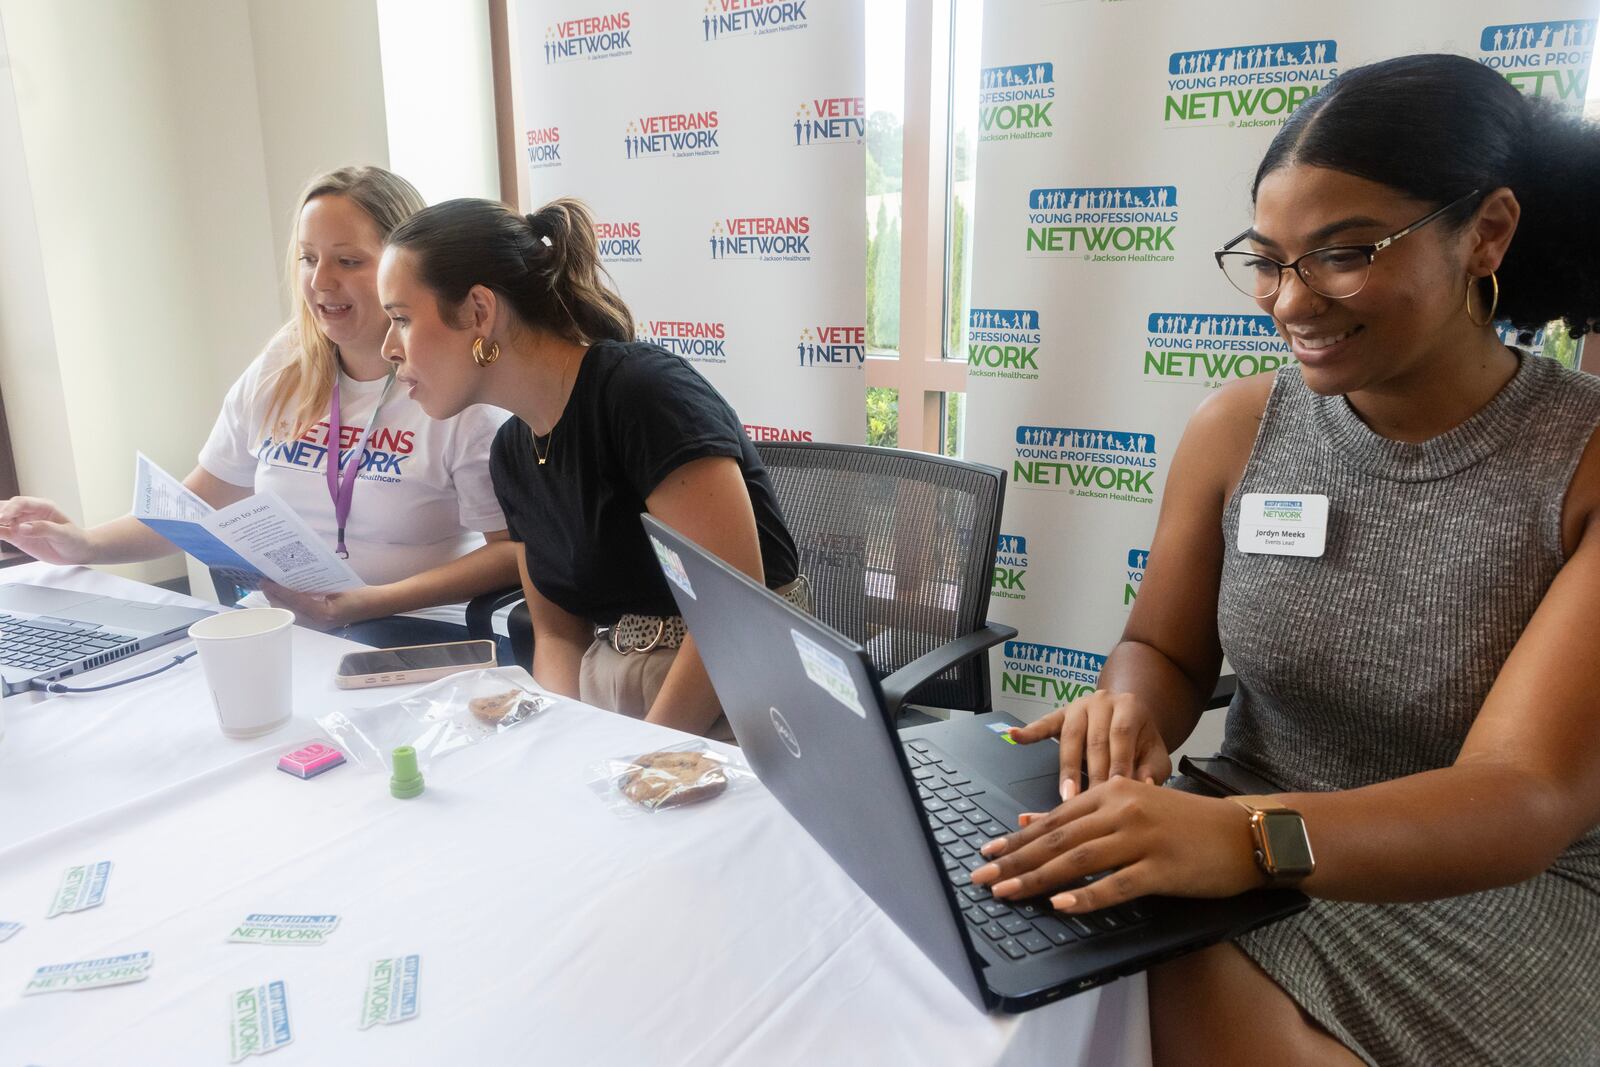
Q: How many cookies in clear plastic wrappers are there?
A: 2